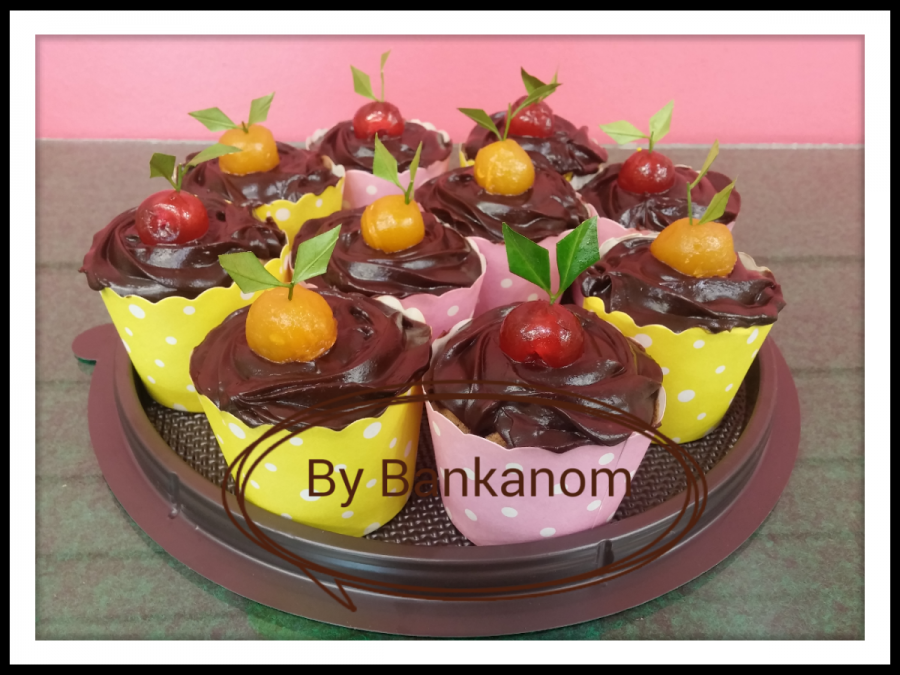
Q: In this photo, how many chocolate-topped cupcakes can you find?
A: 10